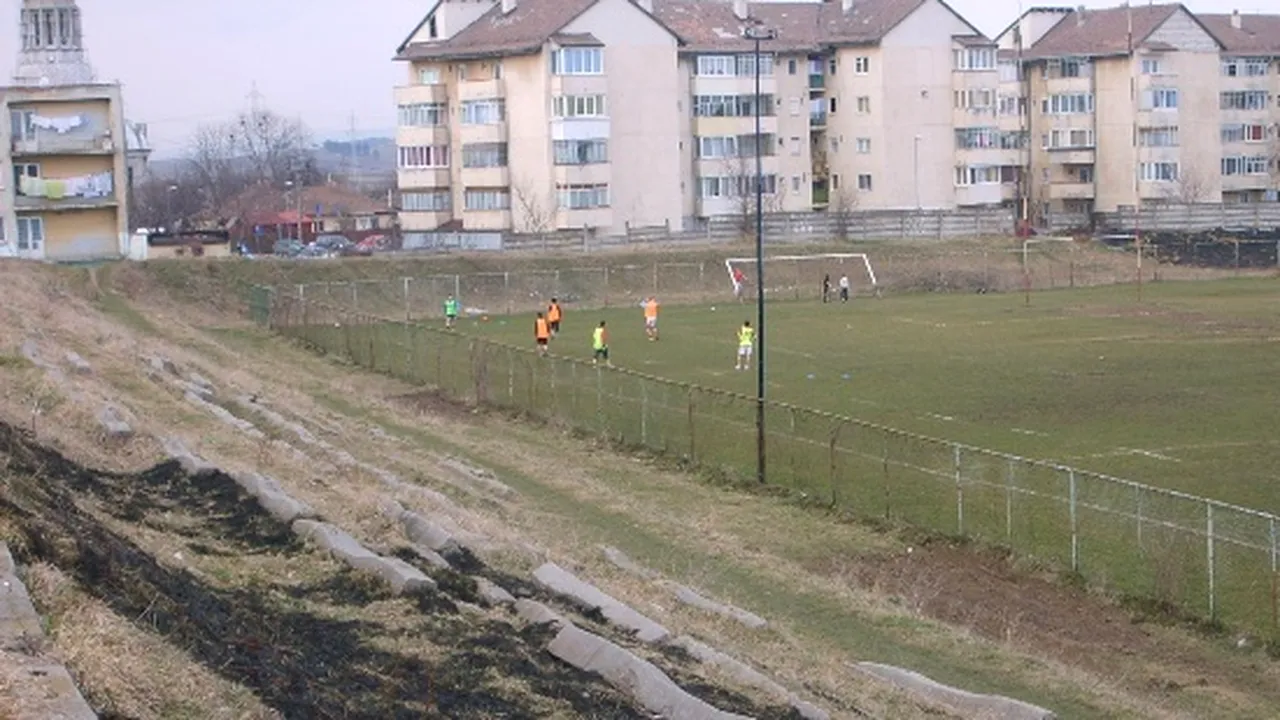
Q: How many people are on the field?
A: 9